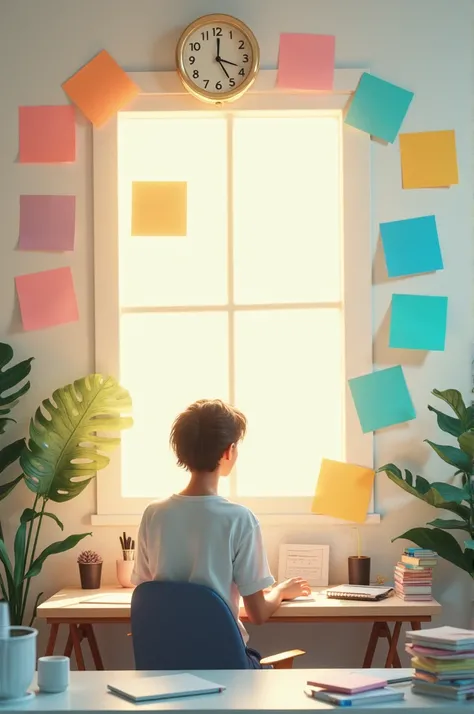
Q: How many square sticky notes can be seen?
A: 12